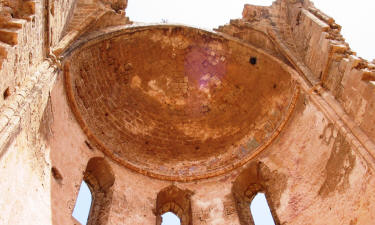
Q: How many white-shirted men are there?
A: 0